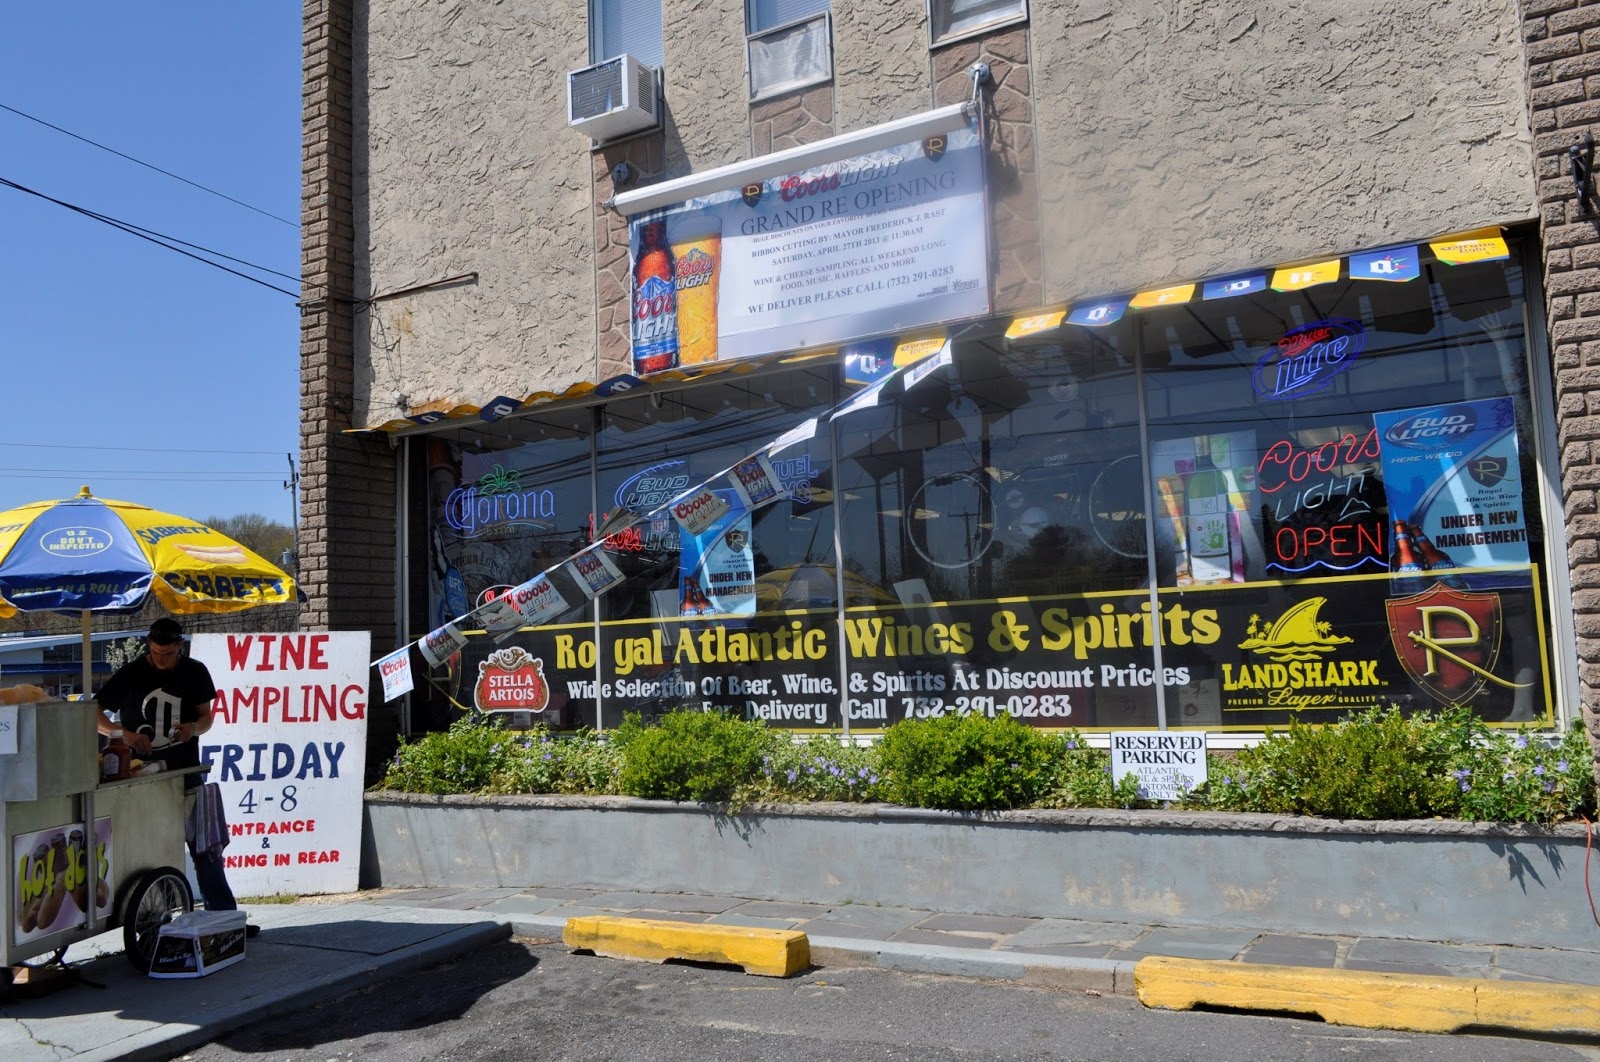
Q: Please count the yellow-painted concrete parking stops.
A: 2